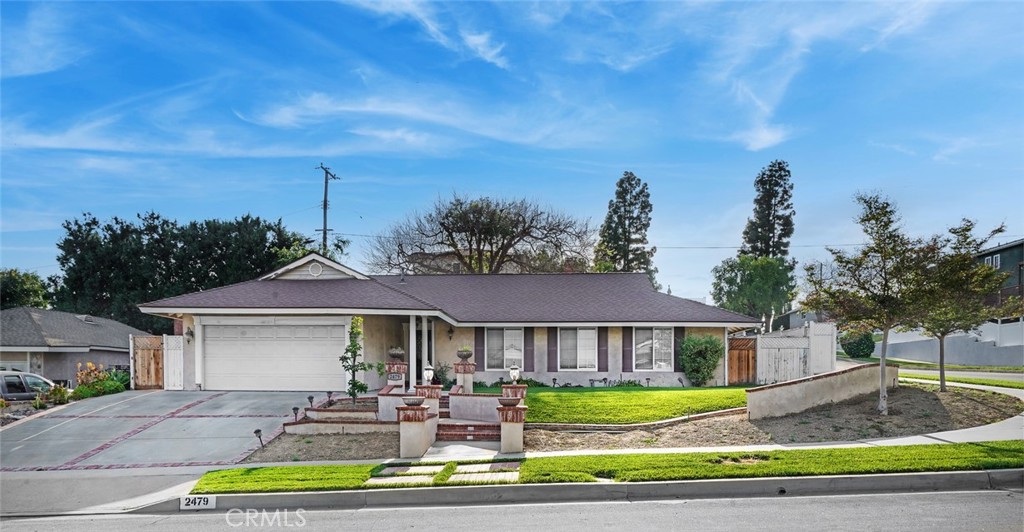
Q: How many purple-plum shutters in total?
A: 6